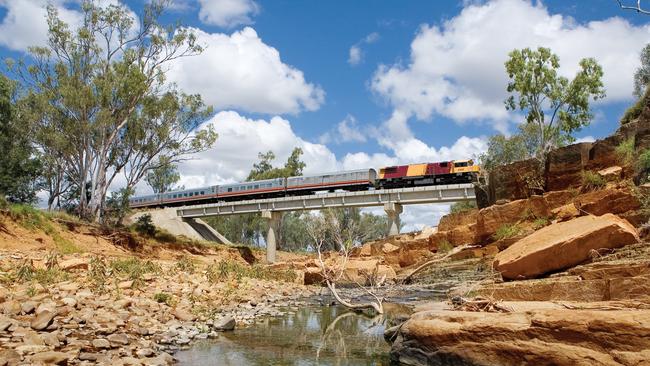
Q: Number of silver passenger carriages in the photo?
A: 4